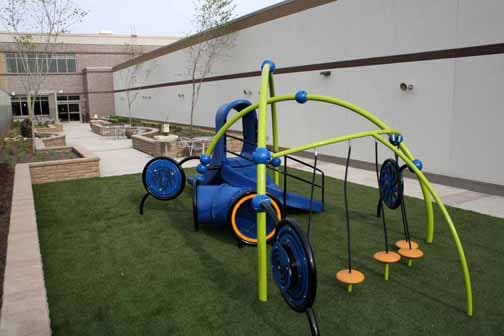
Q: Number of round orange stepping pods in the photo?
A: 4